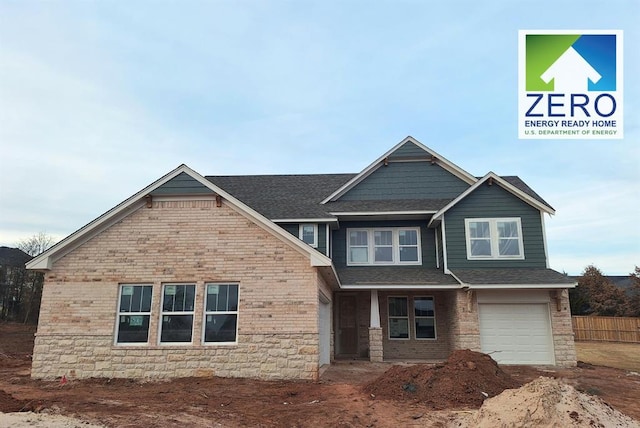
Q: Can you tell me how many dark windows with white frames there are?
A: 11